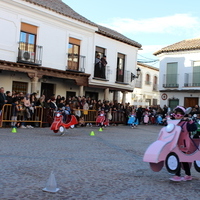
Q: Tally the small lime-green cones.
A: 3